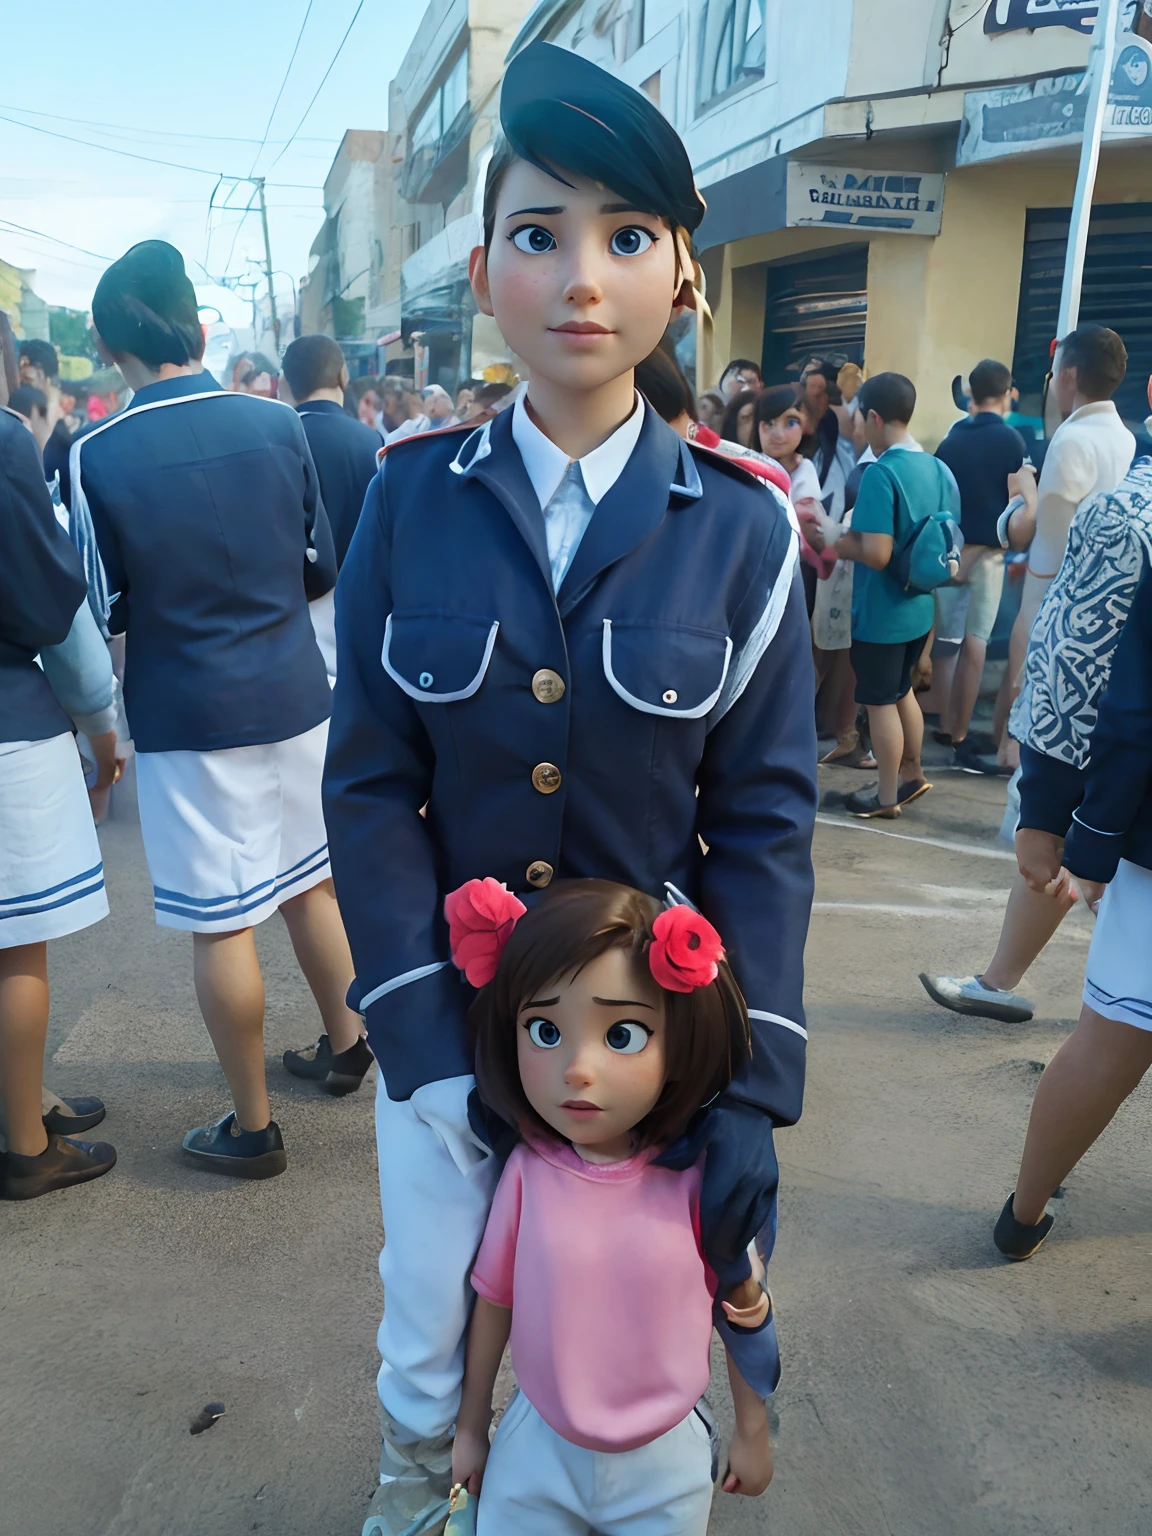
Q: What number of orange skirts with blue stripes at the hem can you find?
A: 0